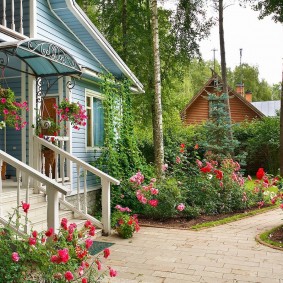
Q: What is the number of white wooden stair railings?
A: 2